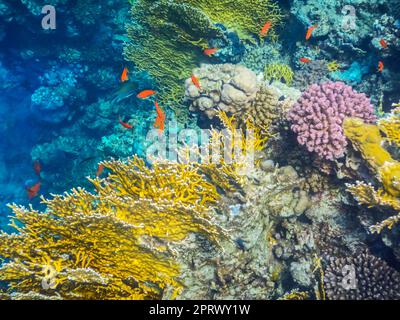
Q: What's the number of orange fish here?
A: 15